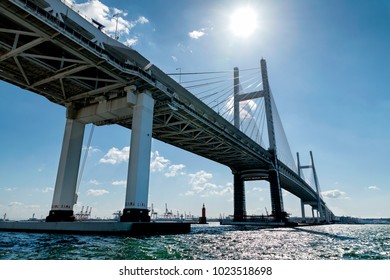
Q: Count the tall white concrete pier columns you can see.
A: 2